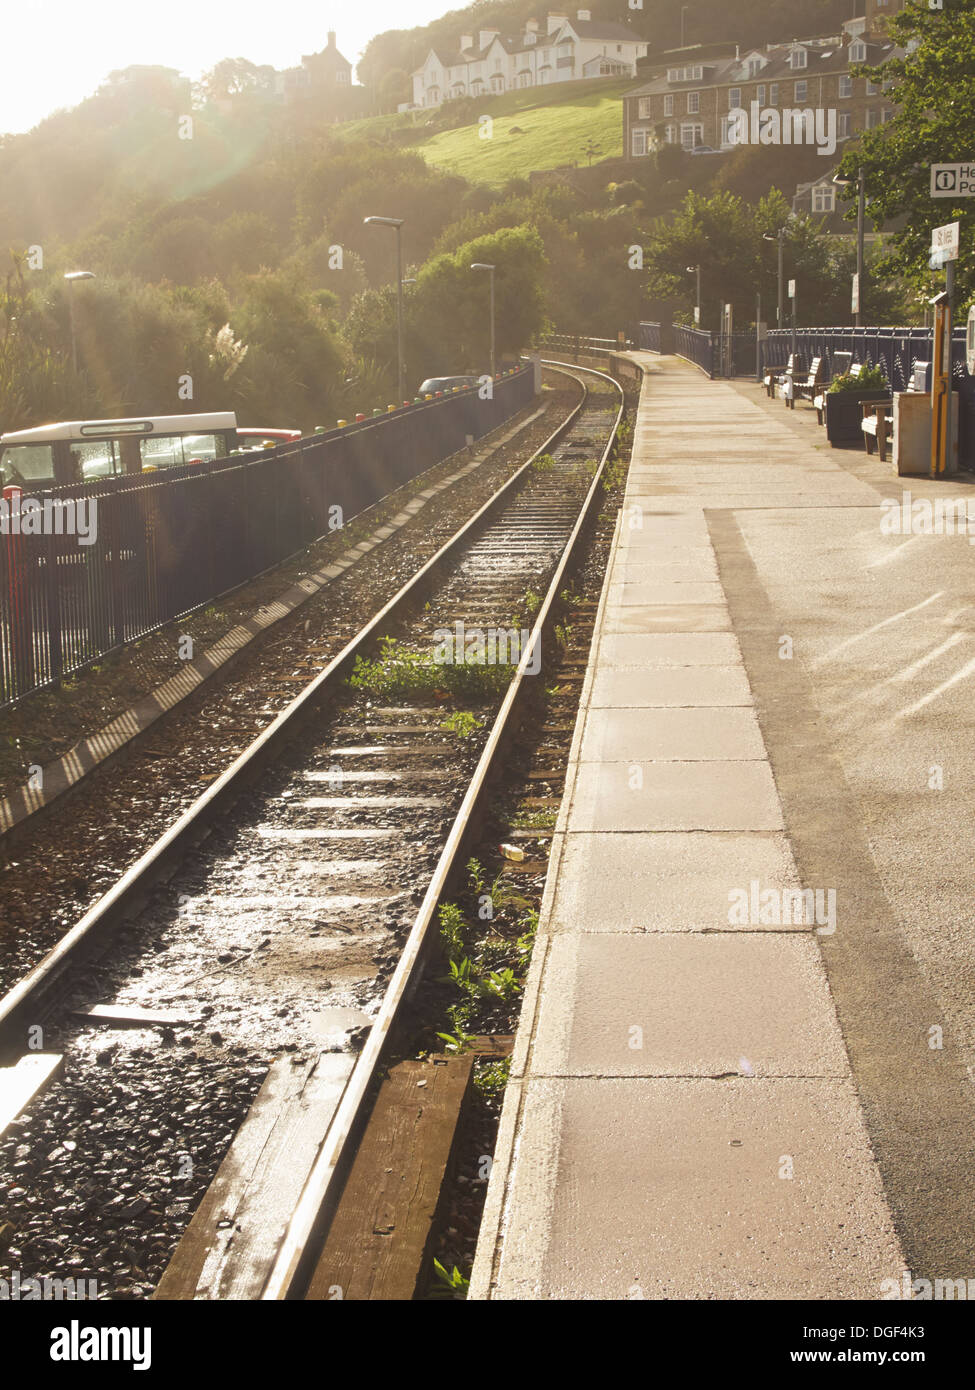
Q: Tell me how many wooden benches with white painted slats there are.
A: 4